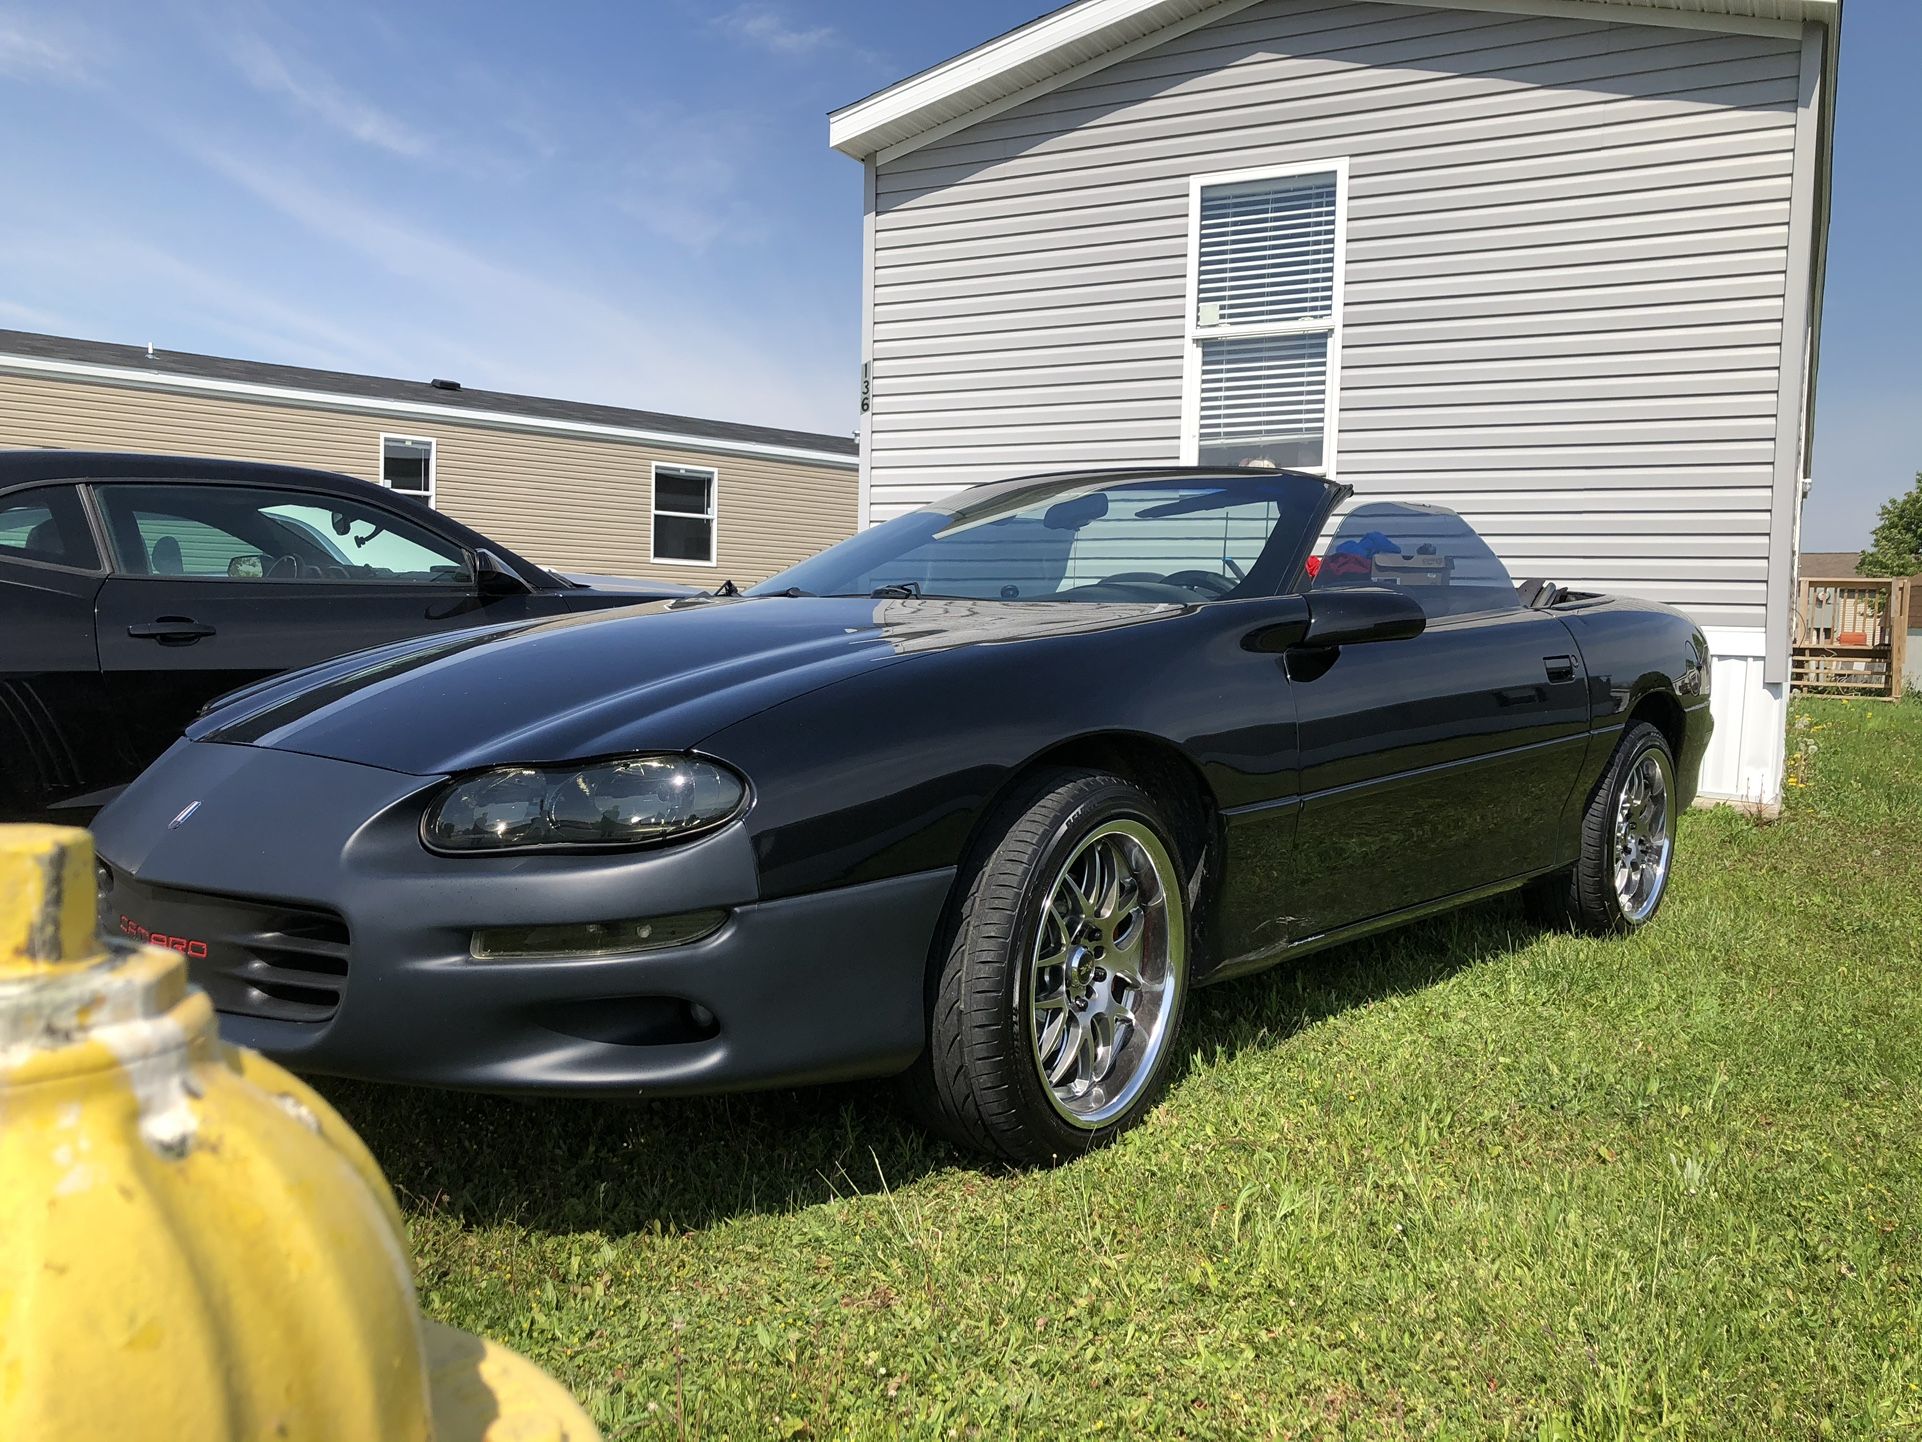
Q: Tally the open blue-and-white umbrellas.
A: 0